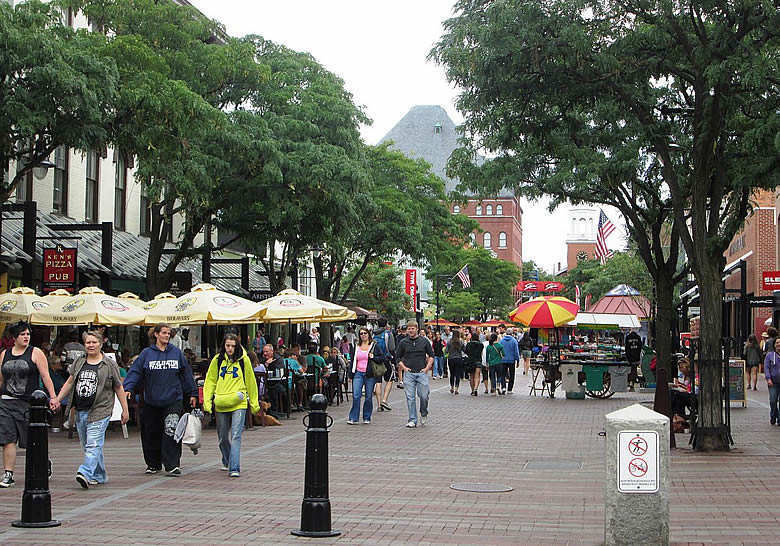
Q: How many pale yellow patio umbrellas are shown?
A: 7